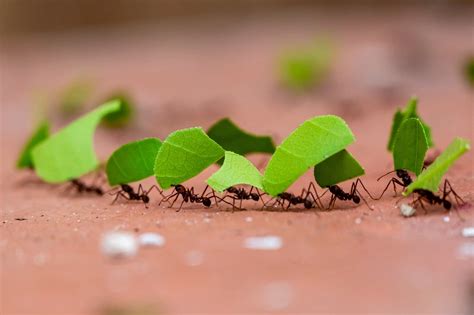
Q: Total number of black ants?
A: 8